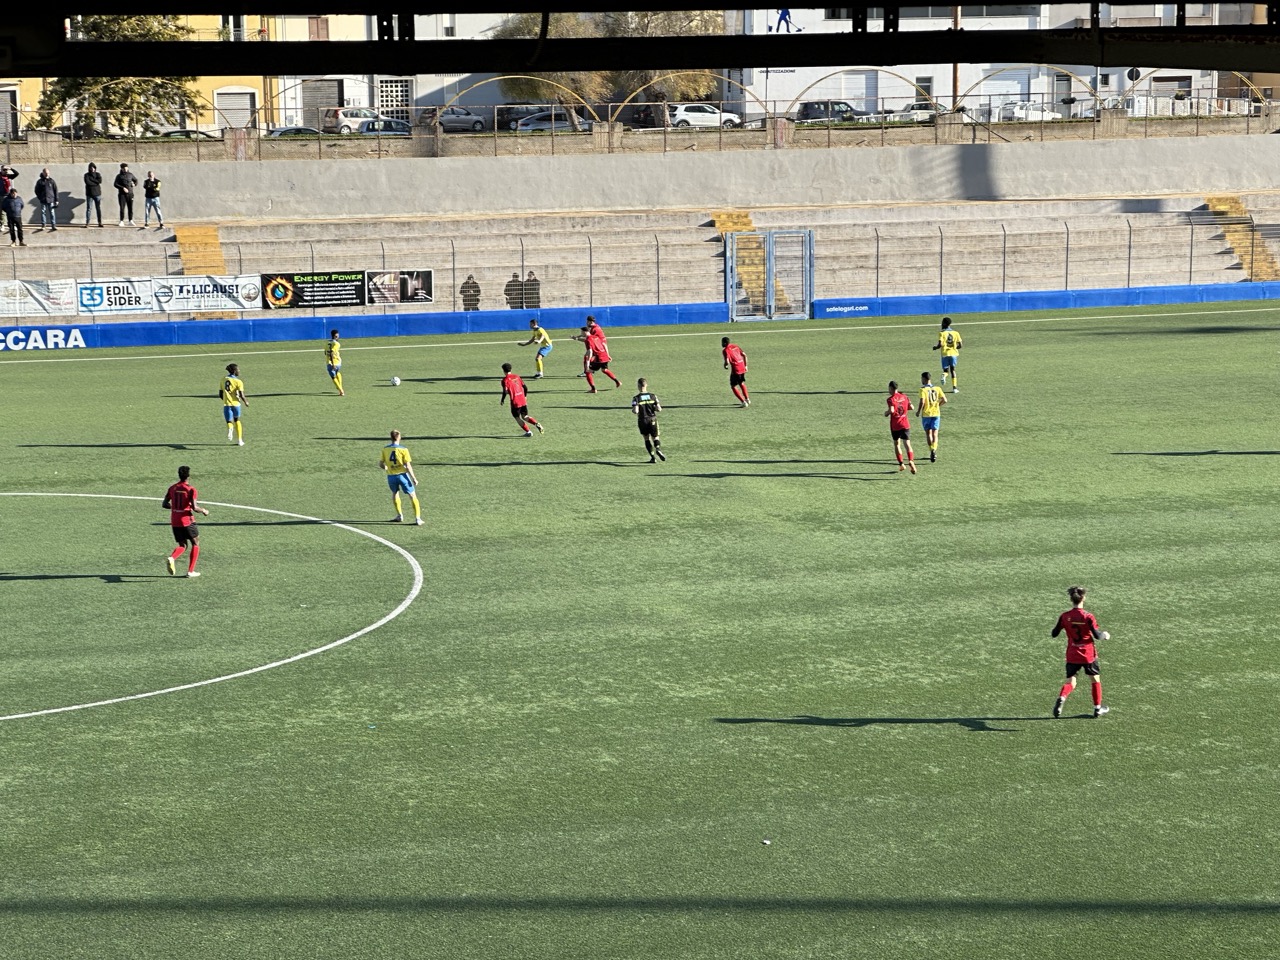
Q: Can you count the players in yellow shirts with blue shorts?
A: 6